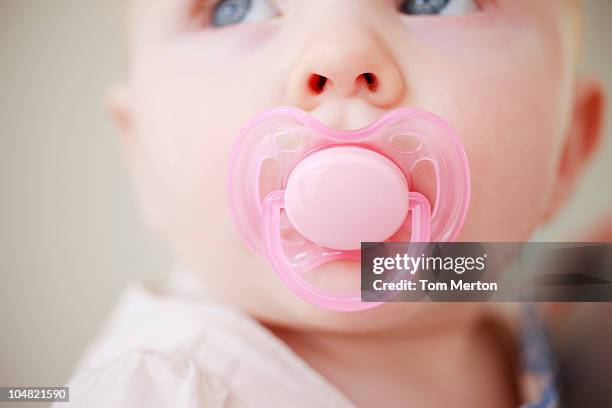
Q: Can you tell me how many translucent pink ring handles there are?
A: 1